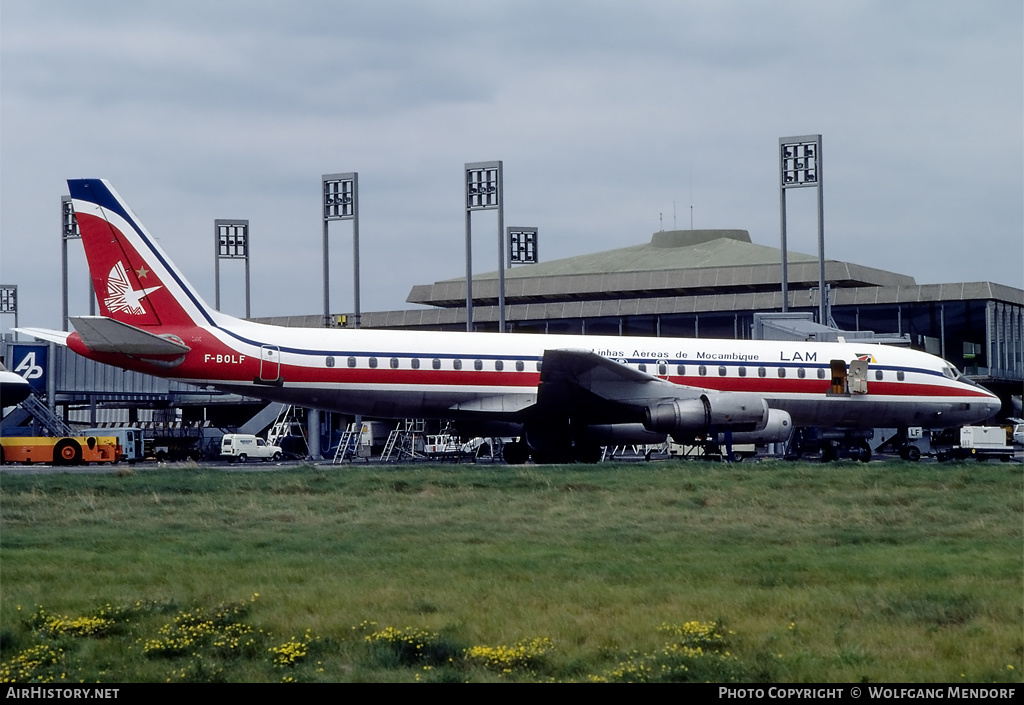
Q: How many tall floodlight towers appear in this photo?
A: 7